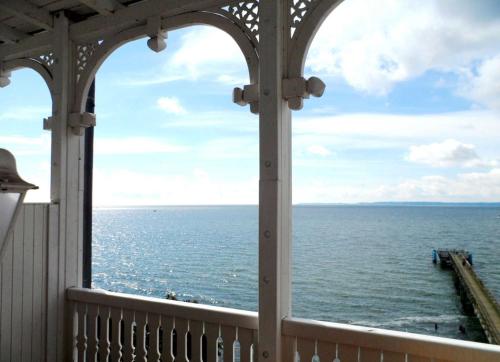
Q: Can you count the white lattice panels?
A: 4